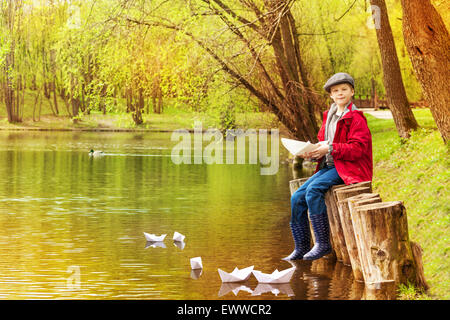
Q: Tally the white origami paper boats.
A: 6